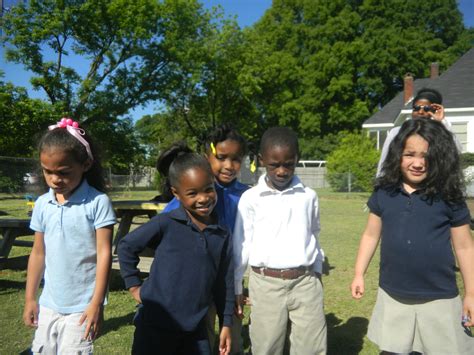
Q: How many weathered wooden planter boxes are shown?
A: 0